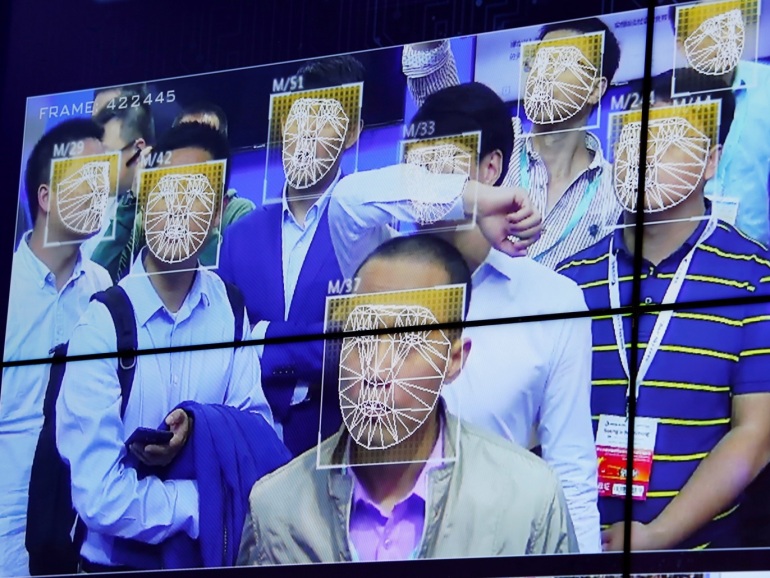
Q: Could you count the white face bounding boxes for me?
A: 8